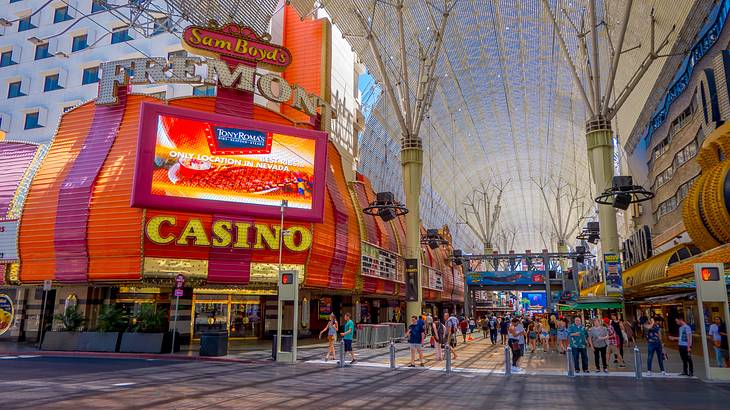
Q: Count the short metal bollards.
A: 6